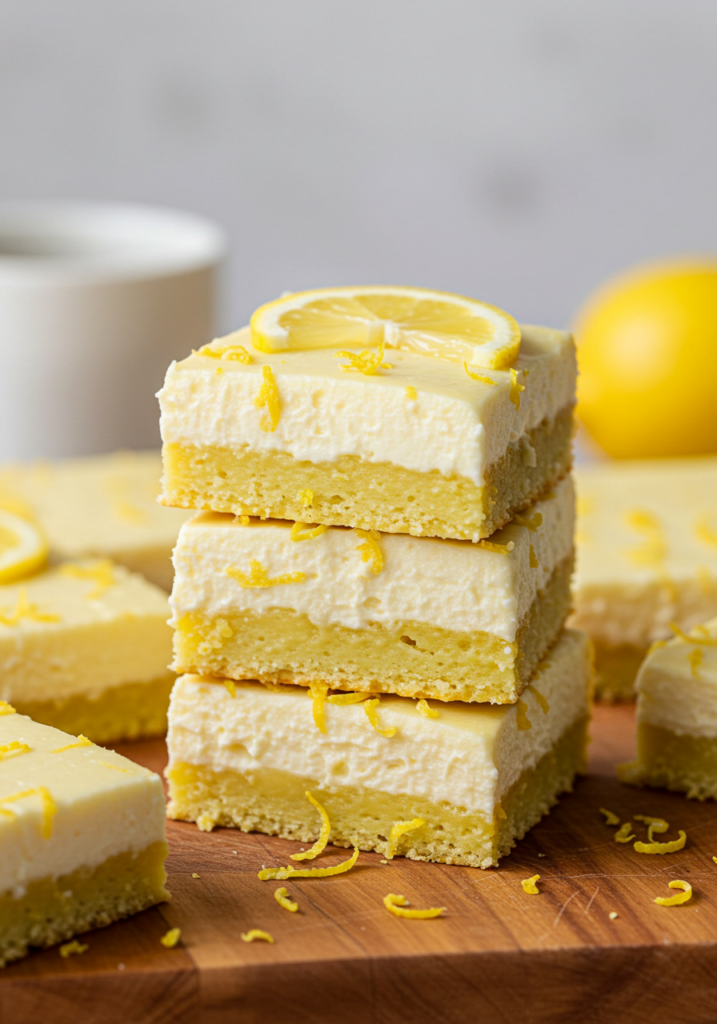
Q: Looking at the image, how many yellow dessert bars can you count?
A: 8